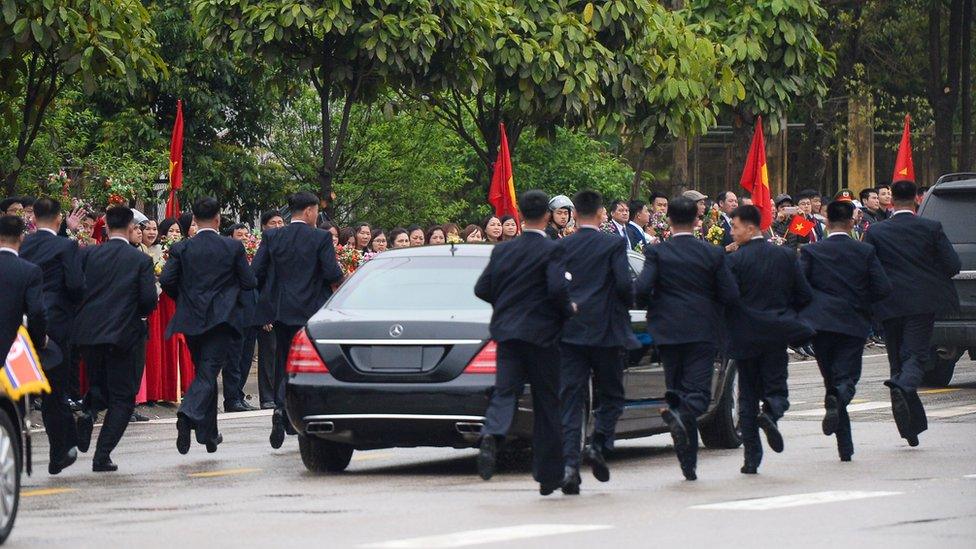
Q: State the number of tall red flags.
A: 4